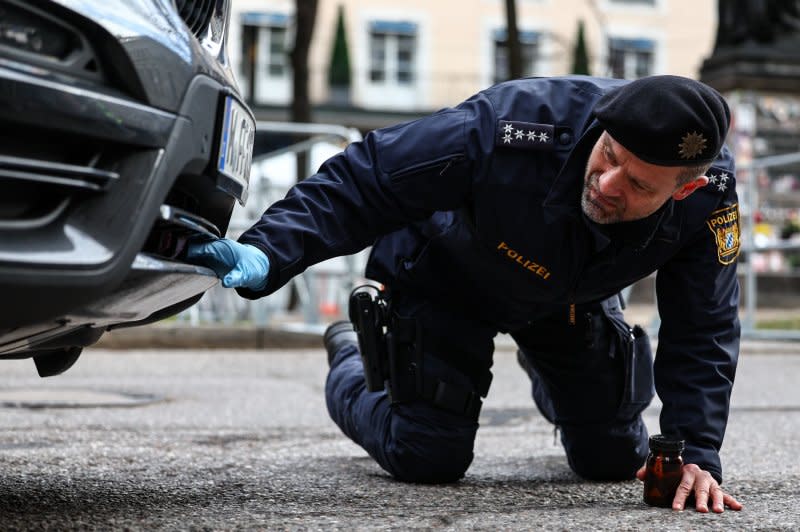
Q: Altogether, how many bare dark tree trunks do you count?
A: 2